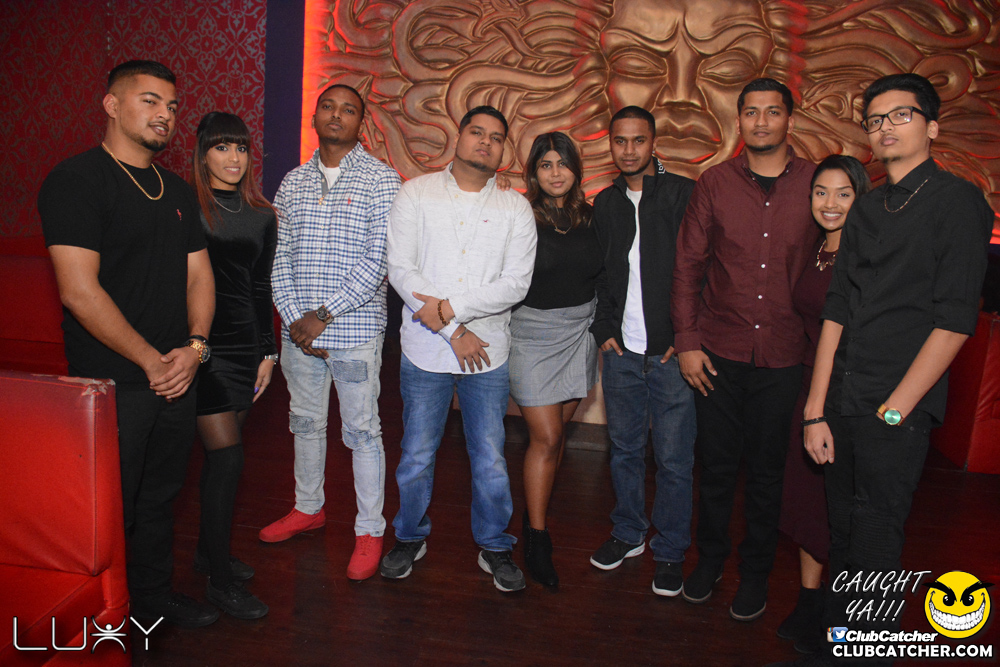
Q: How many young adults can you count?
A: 9